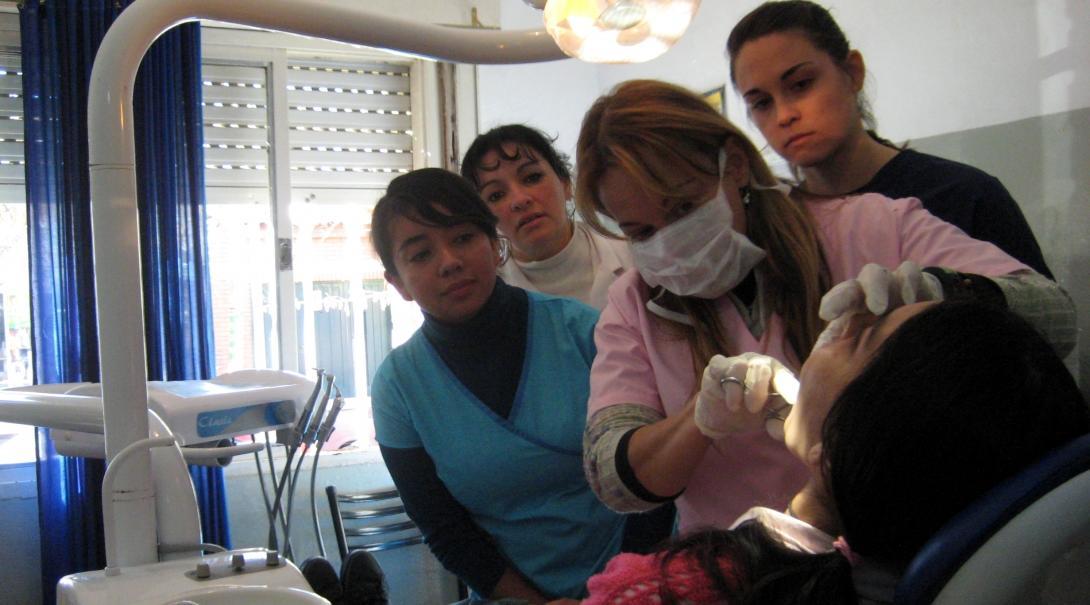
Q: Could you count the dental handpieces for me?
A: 3